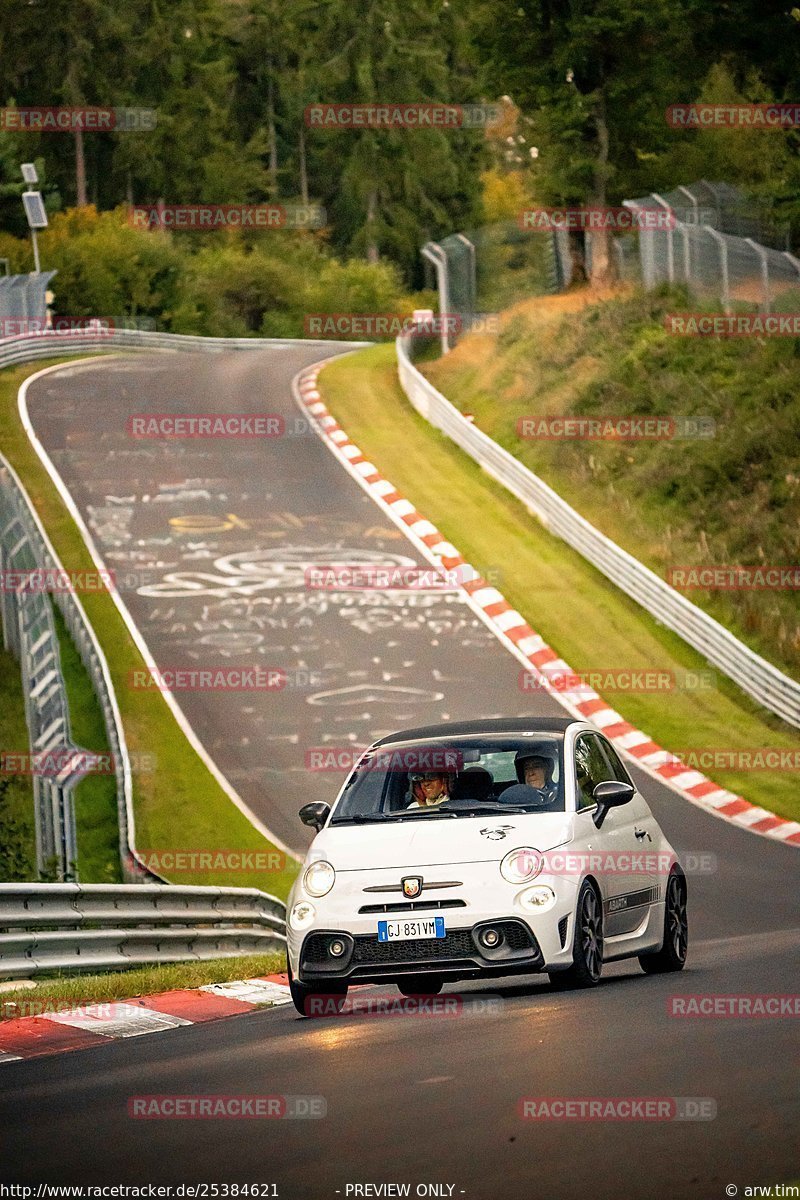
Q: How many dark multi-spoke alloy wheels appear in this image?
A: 2